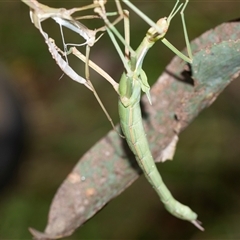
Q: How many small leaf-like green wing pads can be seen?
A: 2